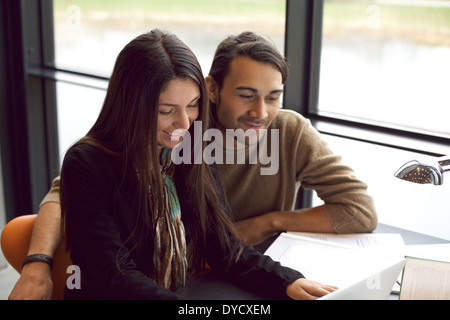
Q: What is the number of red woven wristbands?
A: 0